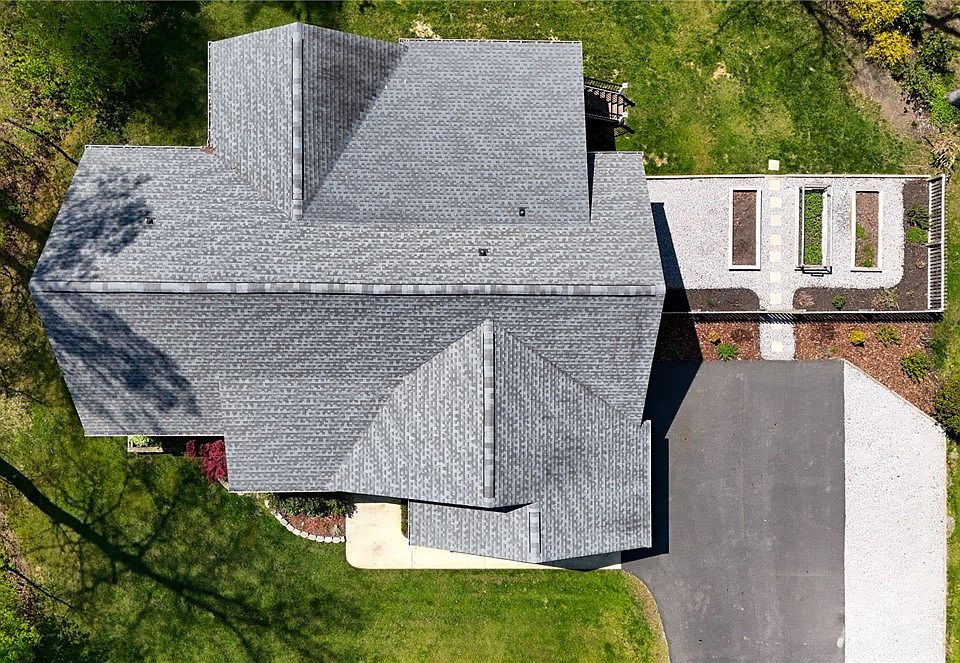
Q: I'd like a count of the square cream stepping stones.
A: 10